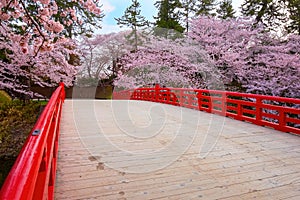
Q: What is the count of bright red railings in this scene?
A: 2